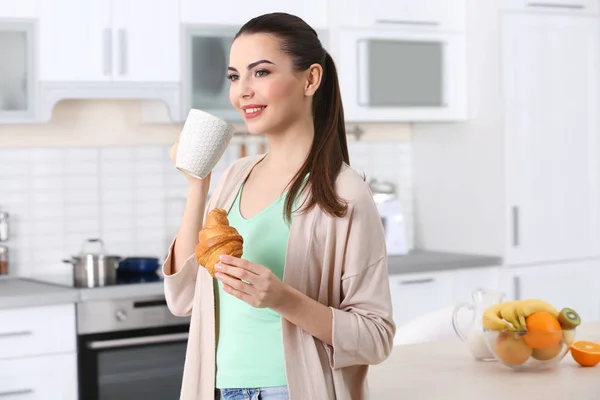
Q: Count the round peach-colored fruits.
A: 2